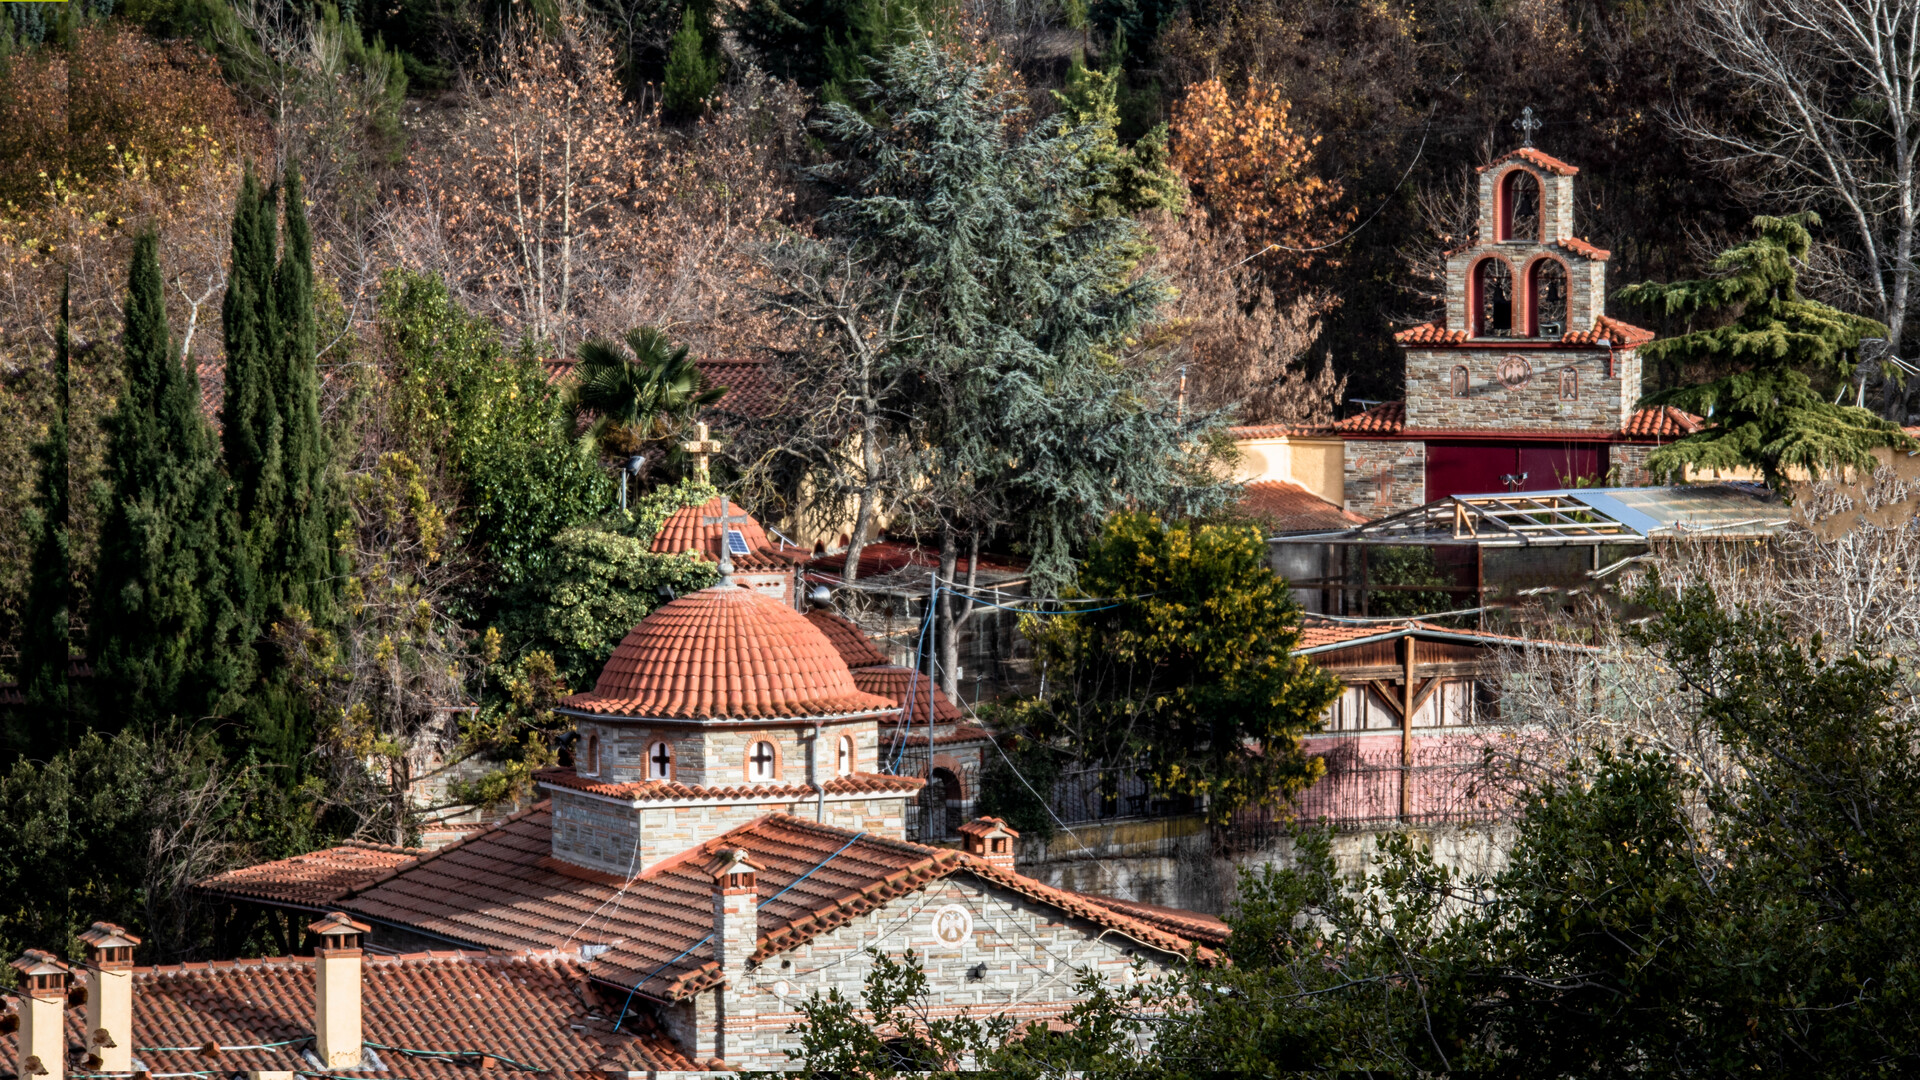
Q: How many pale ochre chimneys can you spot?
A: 3